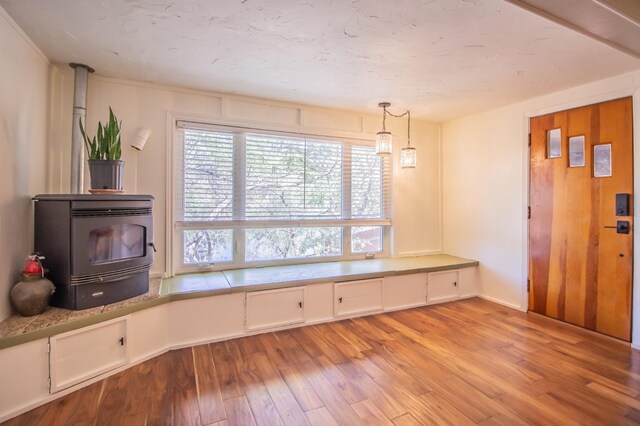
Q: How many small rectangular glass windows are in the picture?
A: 3